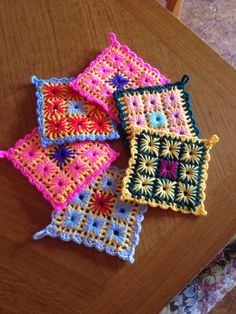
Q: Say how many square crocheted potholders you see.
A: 6